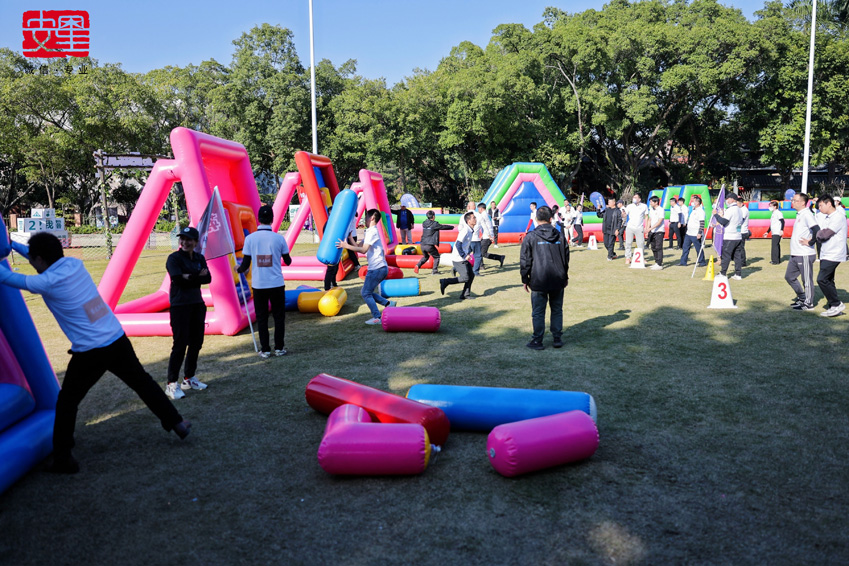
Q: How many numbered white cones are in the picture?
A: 3